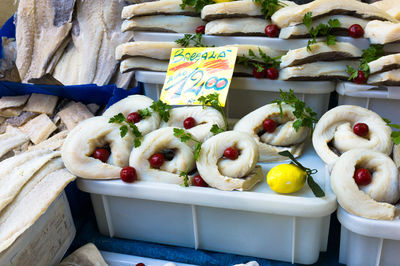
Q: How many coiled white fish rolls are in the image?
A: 8